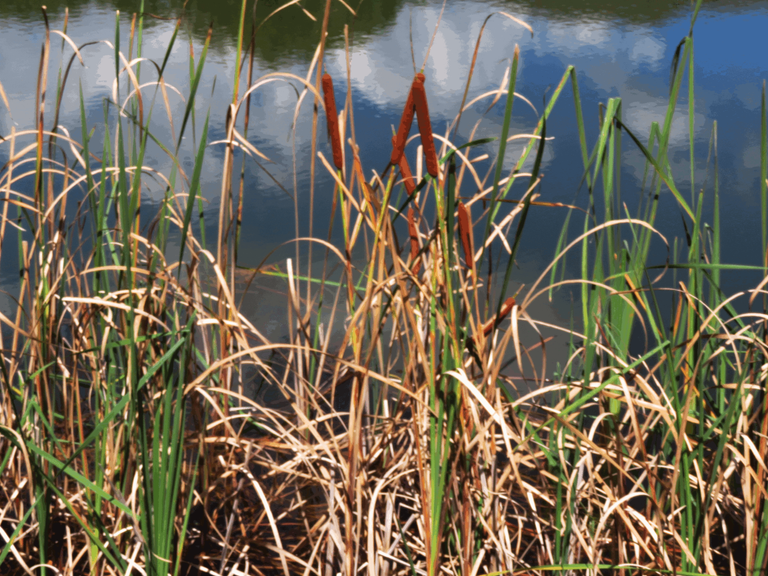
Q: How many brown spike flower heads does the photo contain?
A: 7